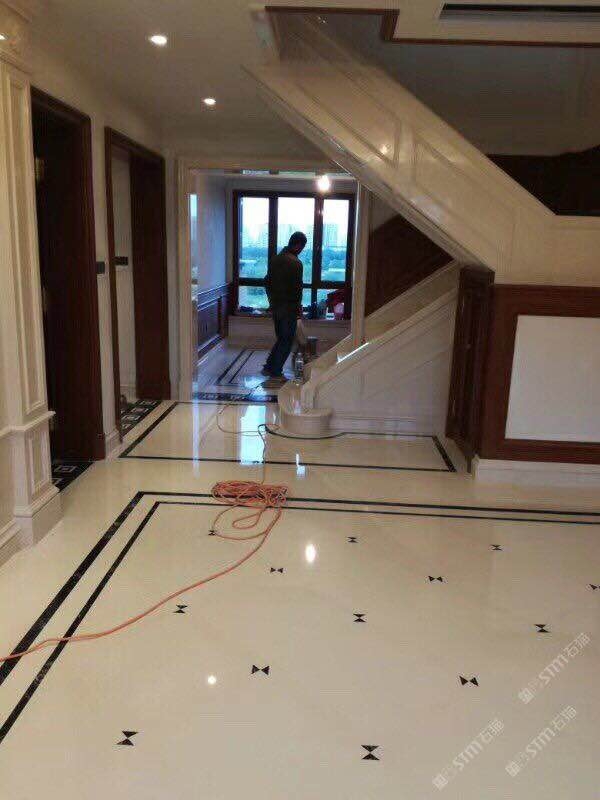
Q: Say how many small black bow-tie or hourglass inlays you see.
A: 13